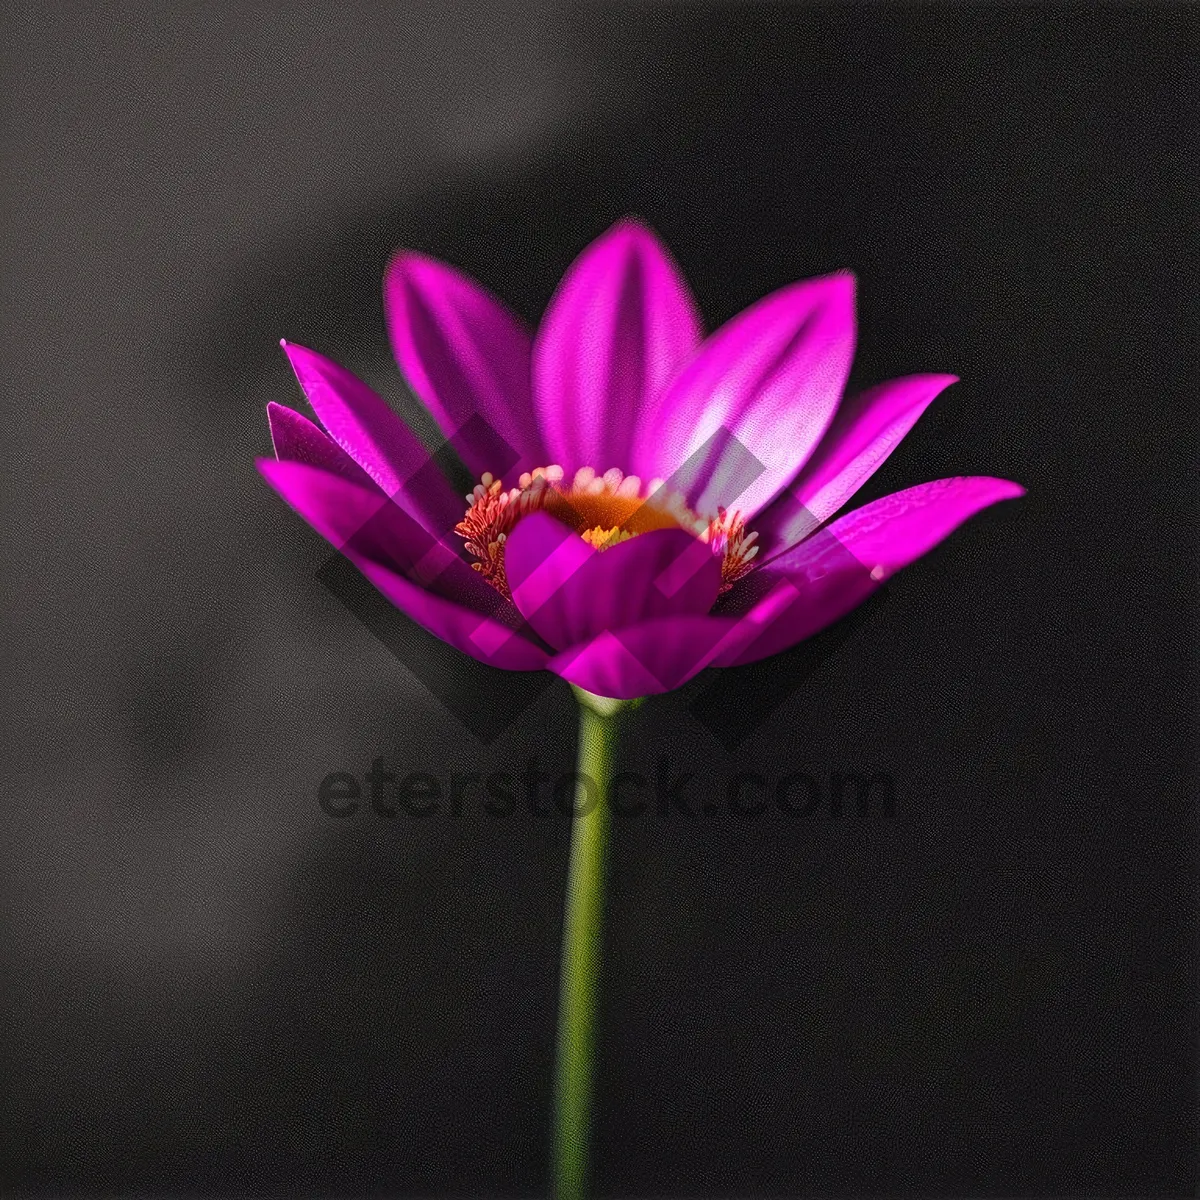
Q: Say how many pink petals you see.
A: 10